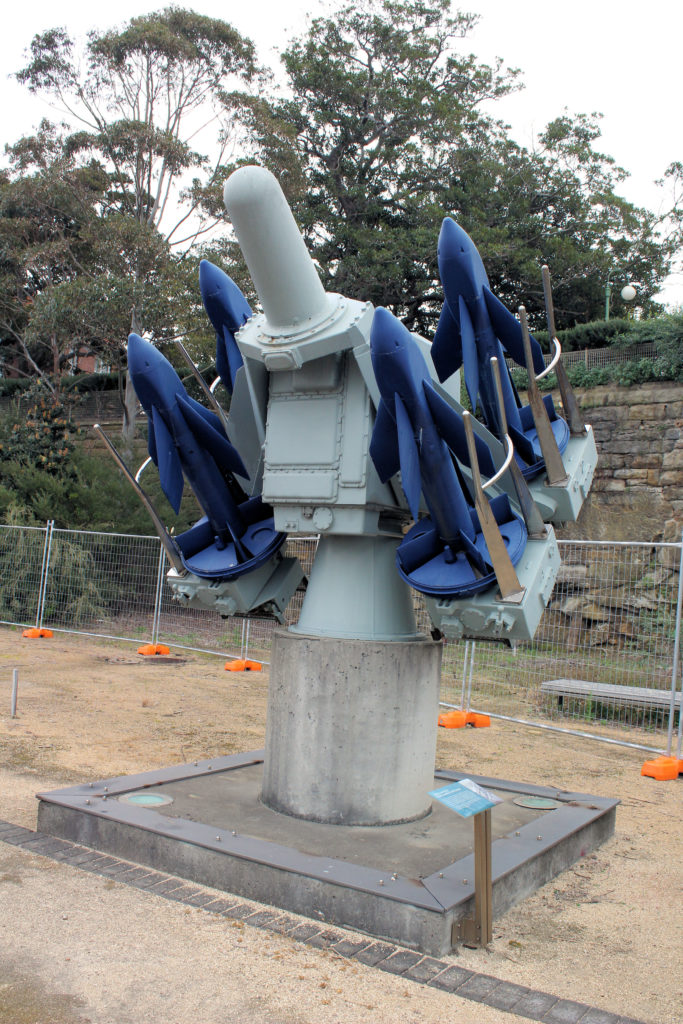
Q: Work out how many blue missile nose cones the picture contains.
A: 4